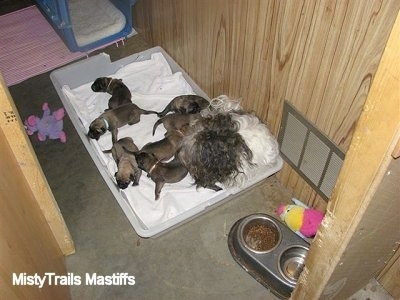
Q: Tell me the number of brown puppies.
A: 7